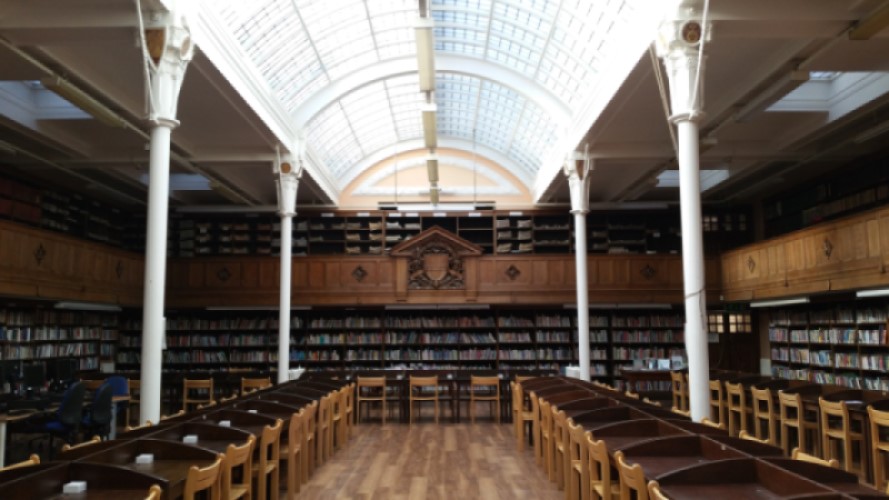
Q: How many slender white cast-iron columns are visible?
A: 4